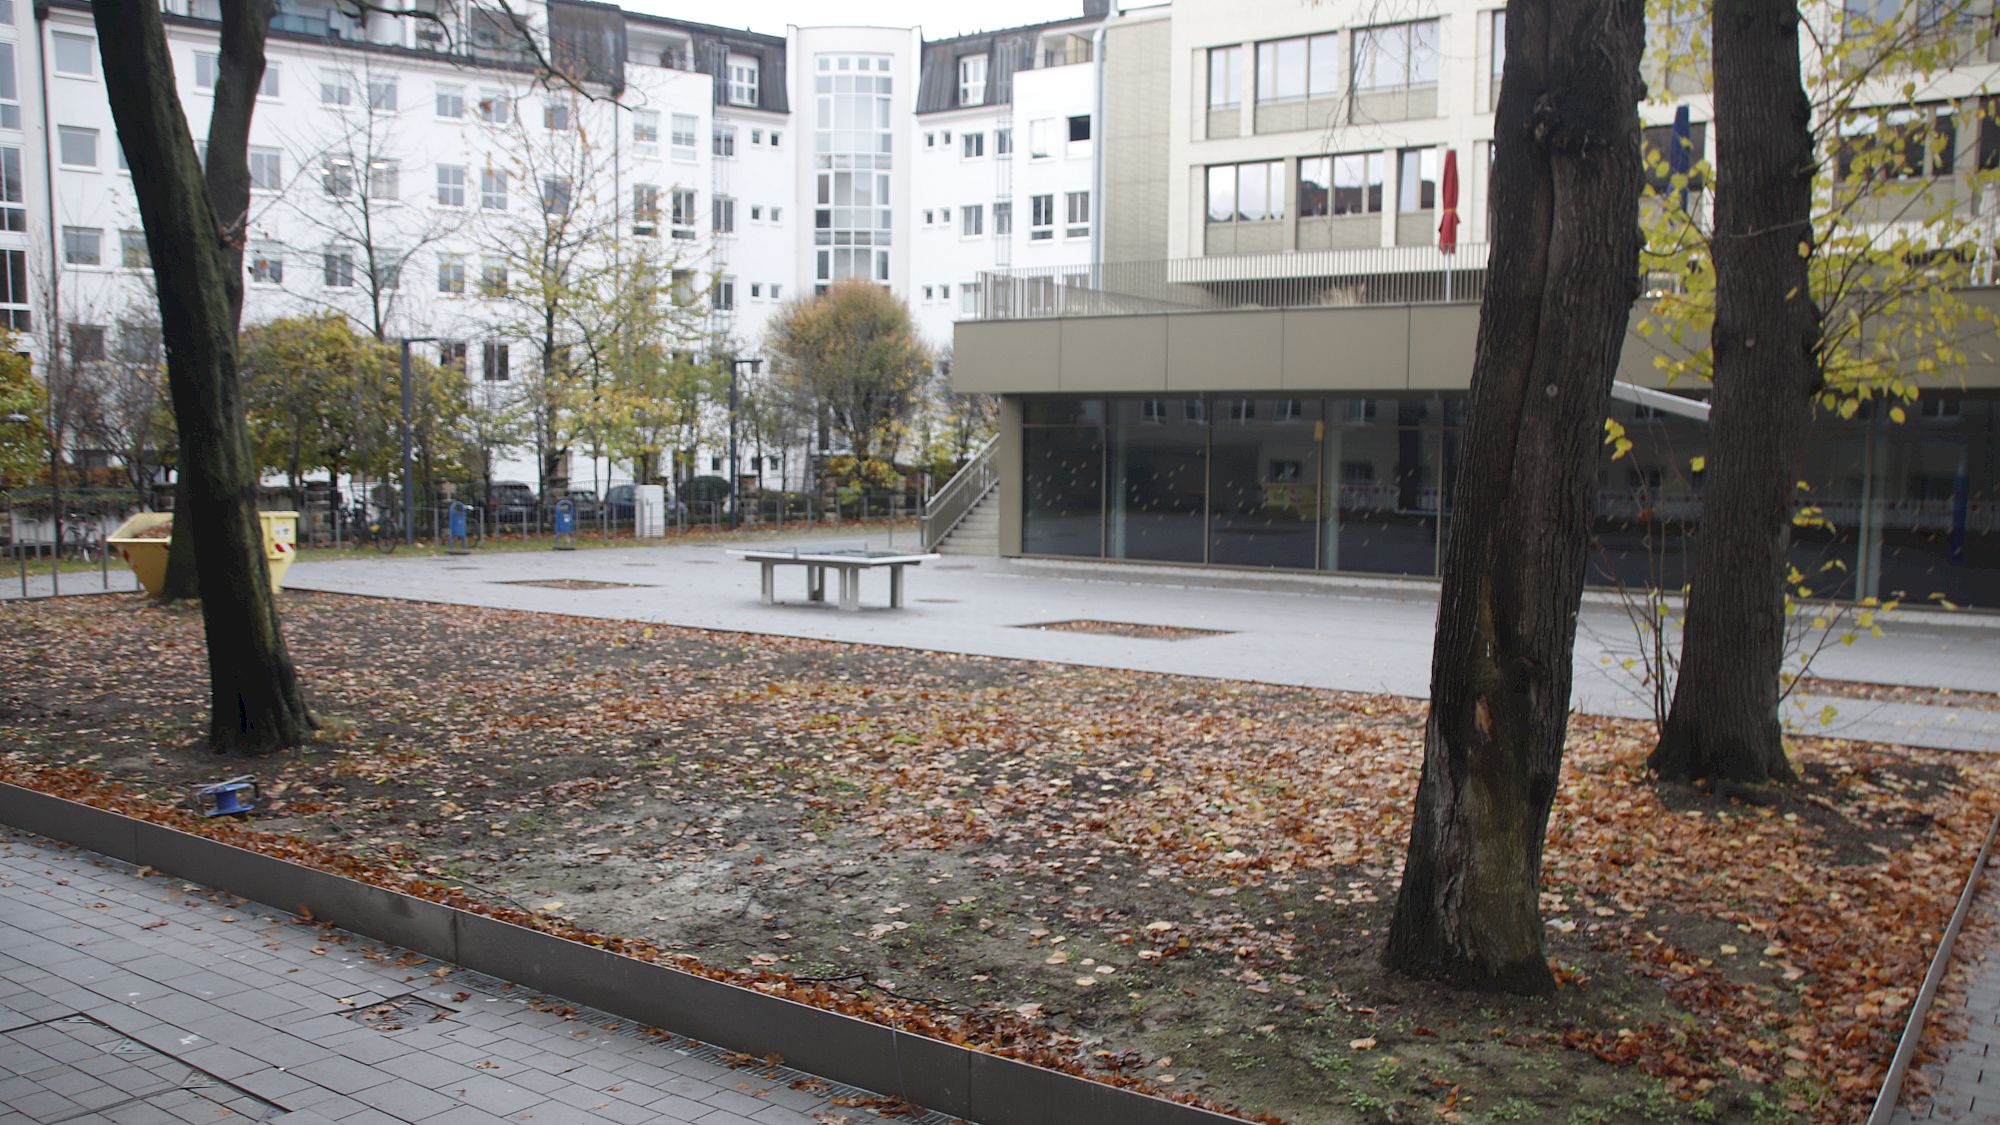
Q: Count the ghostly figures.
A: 0